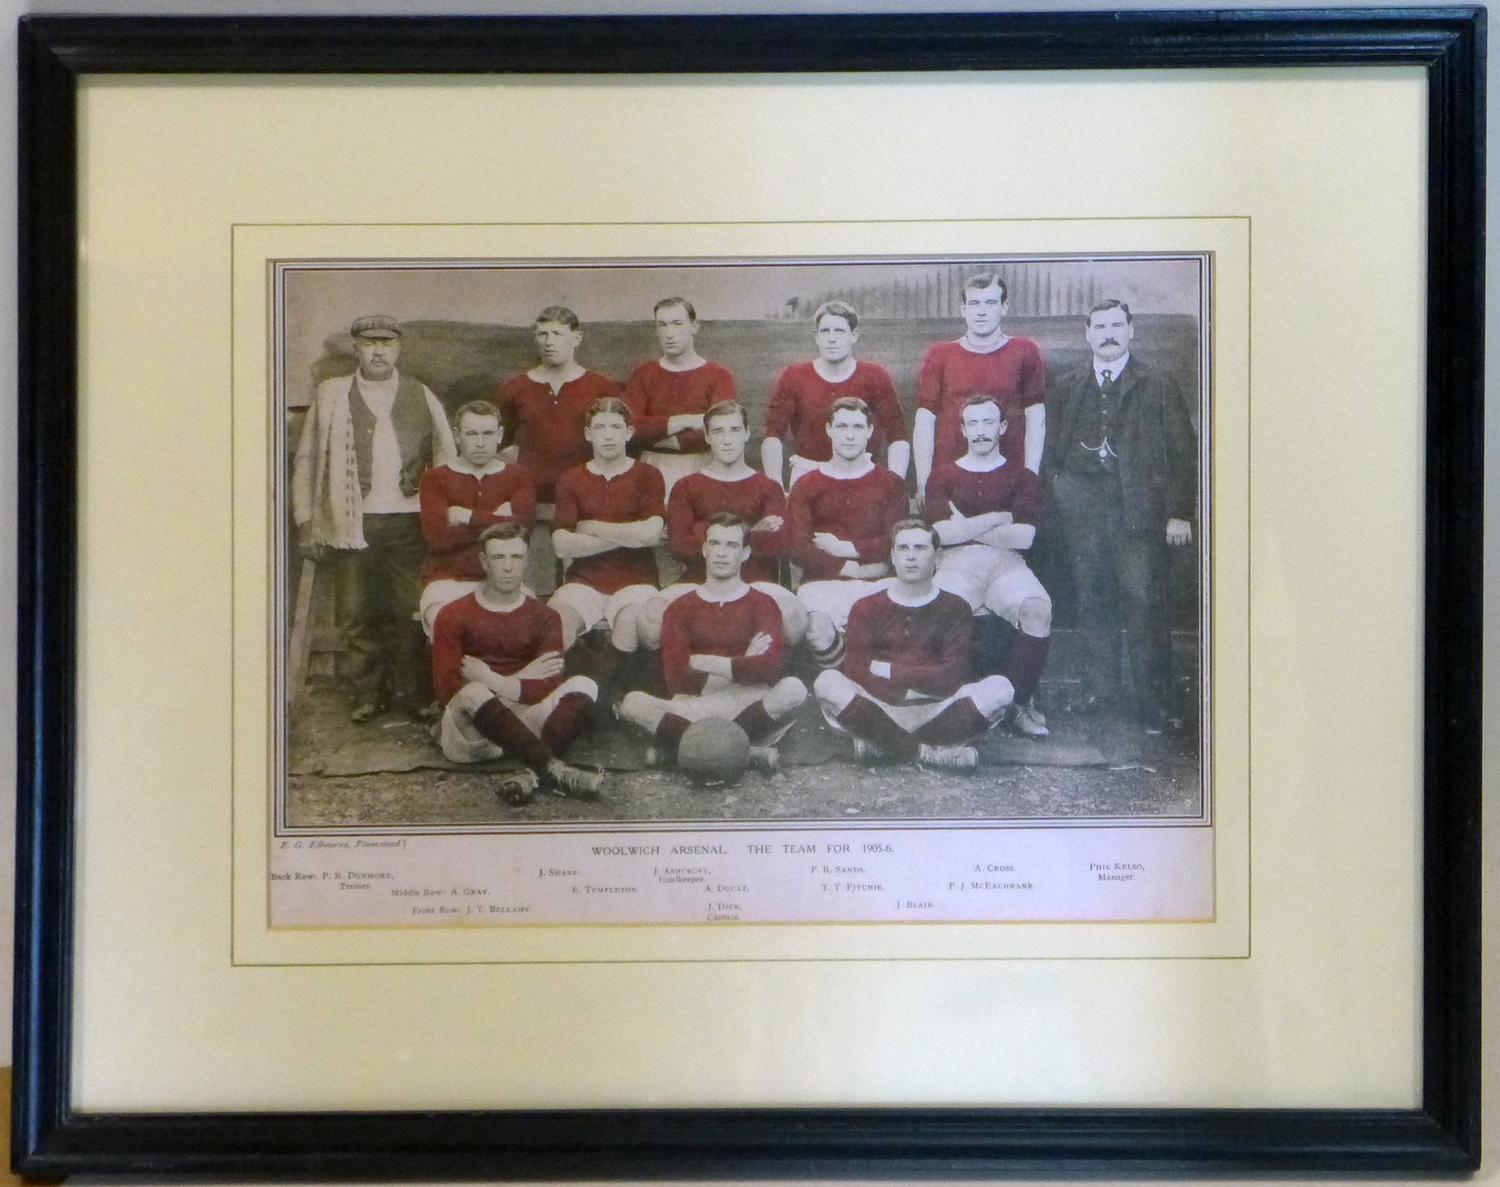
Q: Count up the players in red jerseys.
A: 12